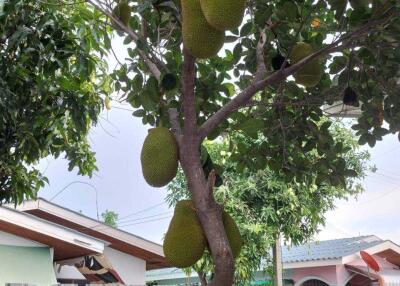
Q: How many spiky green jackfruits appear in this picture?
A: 7